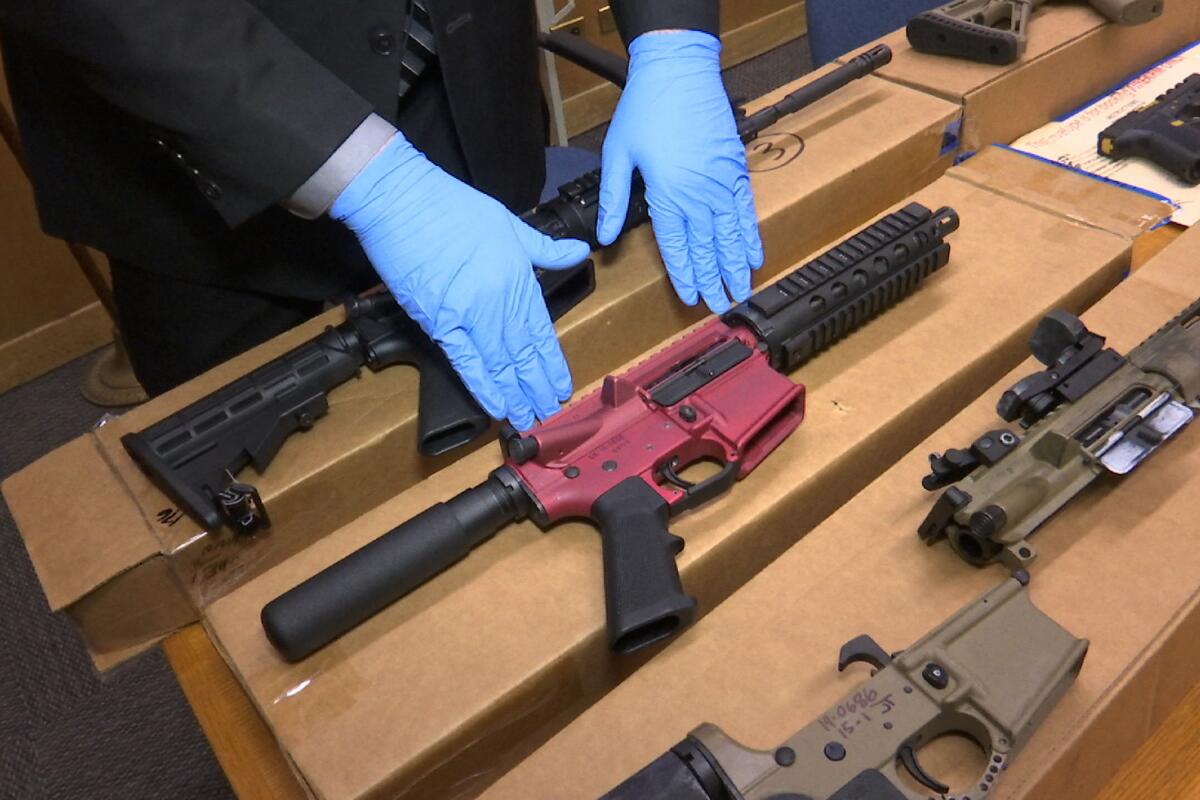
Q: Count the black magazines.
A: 0